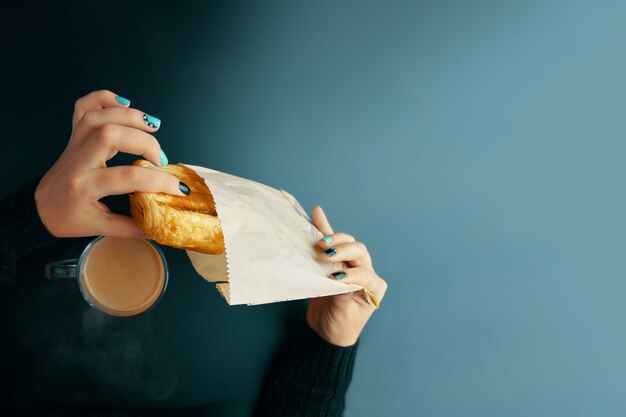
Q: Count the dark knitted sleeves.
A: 2